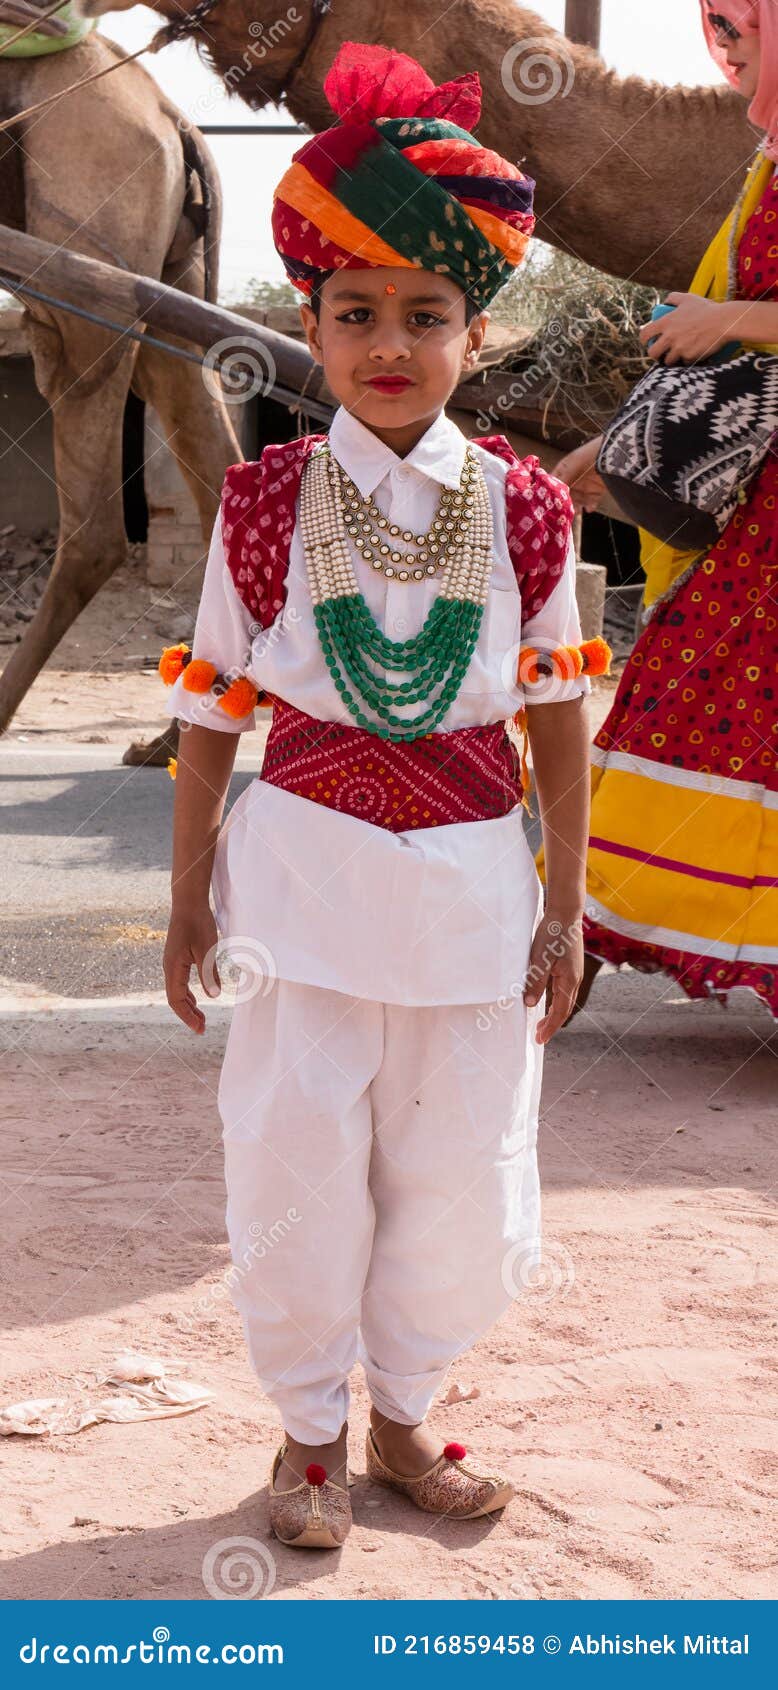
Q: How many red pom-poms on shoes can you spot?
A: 2